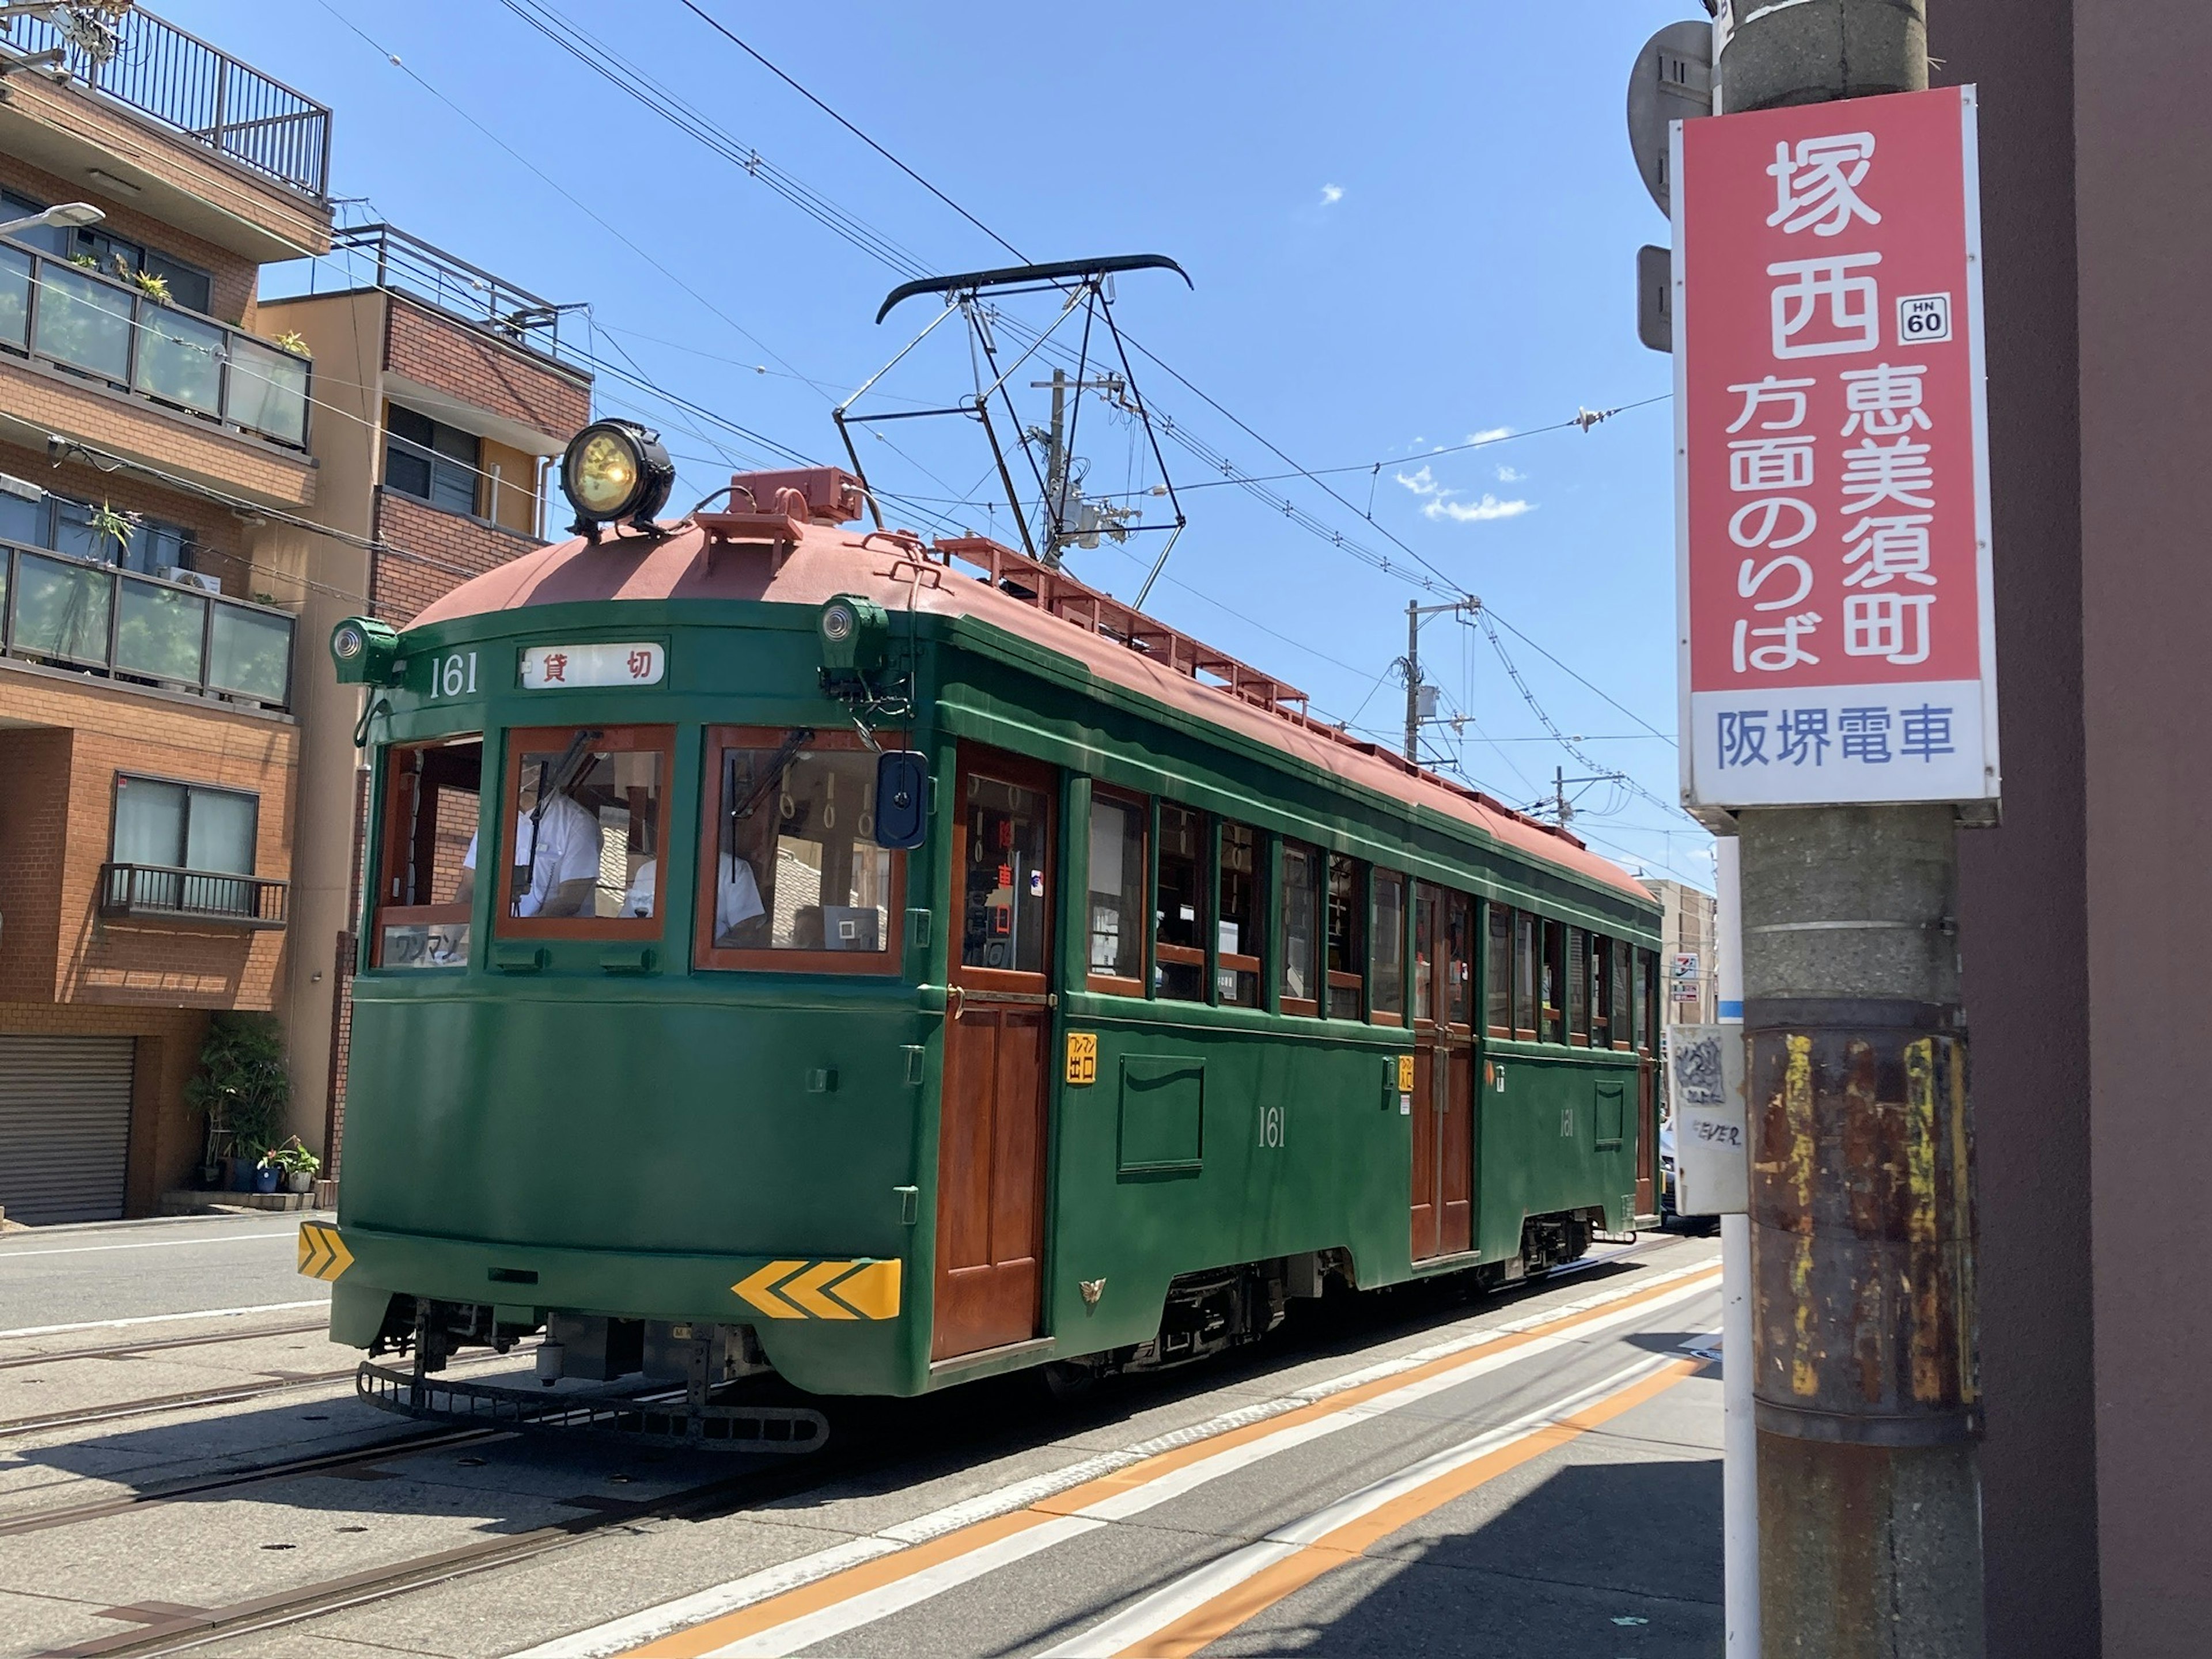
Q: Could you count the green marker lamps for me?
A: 2